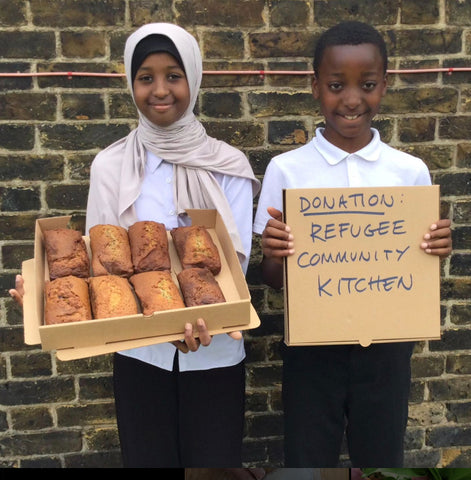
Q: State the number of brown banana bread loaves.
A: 8